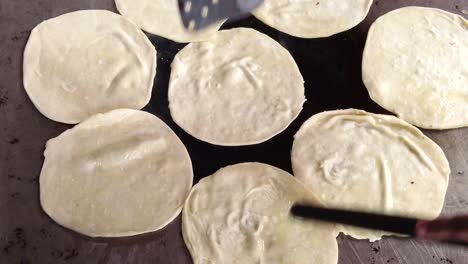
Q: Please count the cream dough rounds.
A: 8